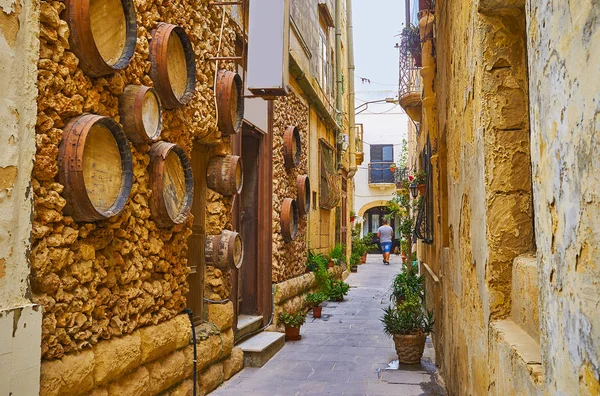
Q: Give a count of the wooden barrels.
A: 11